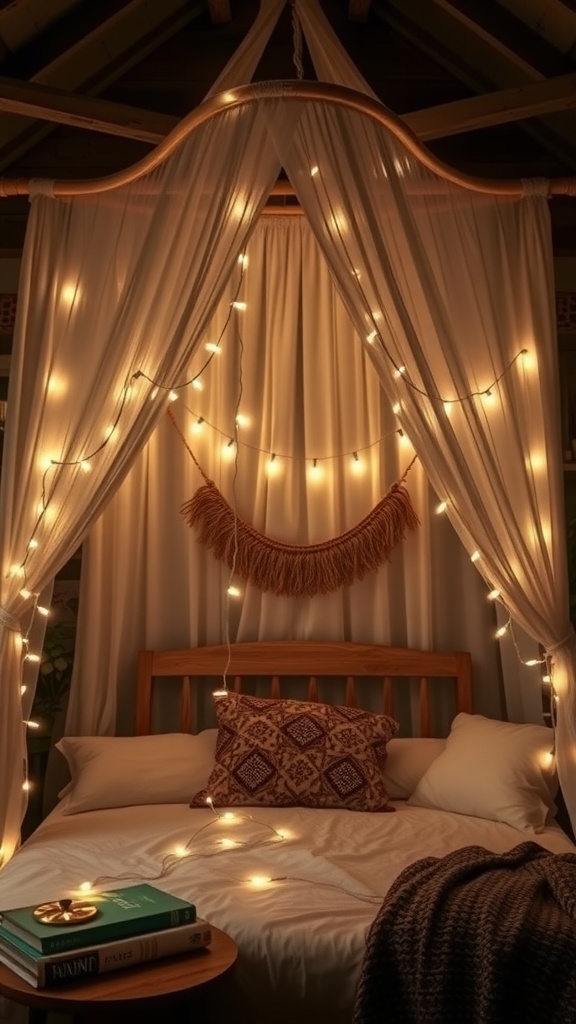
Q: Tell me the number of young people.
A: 0